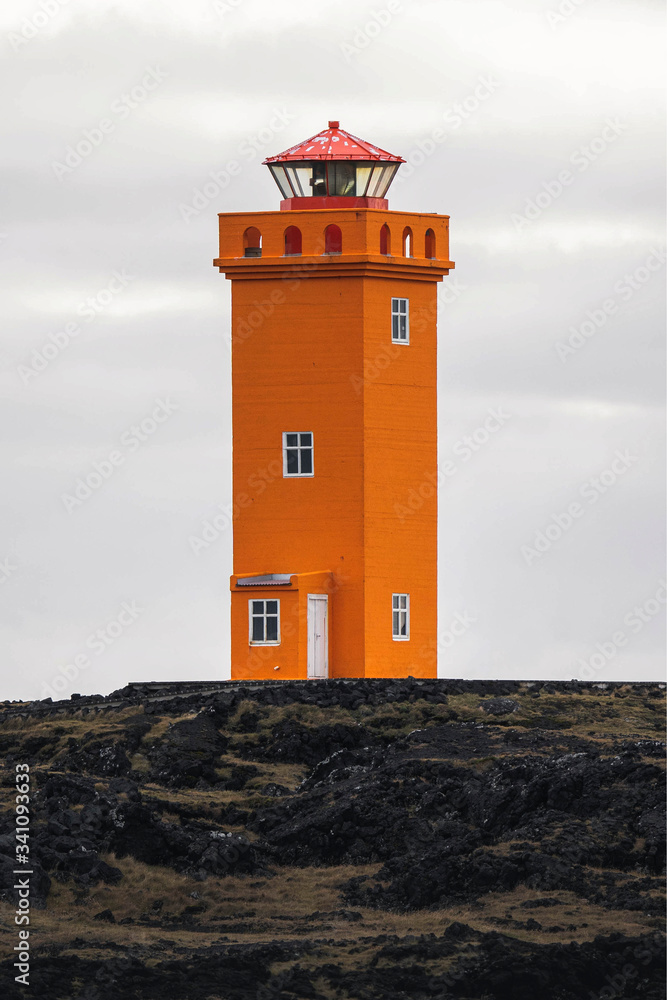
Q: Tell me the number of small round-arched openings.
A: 6